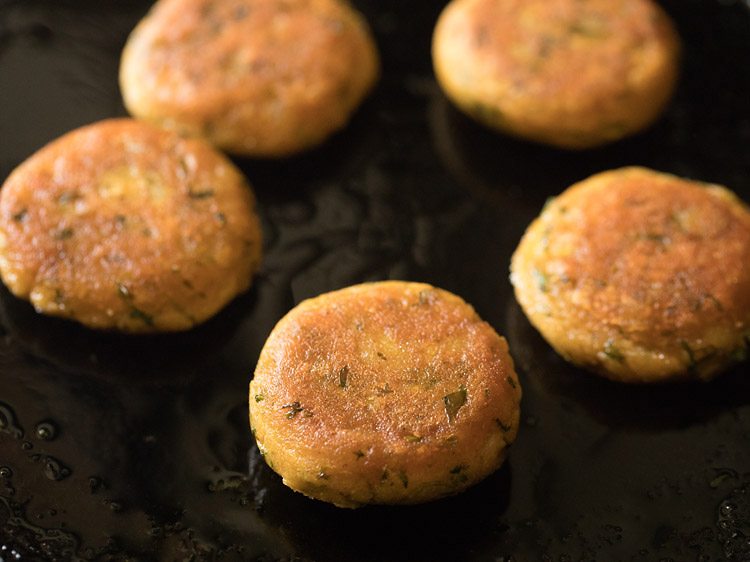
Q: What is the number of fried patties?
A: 5